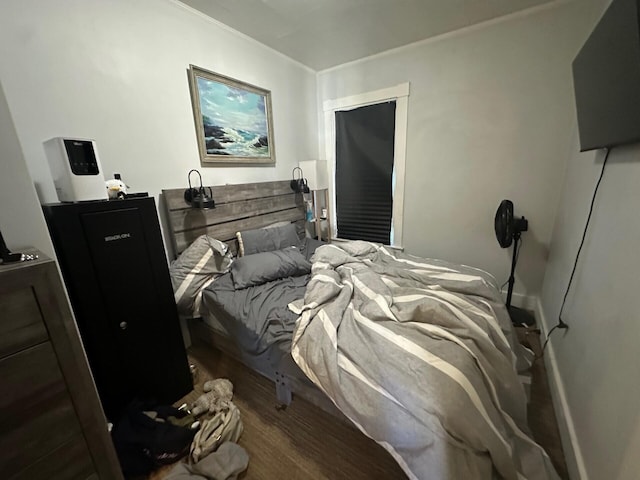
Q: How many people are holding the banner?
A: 0